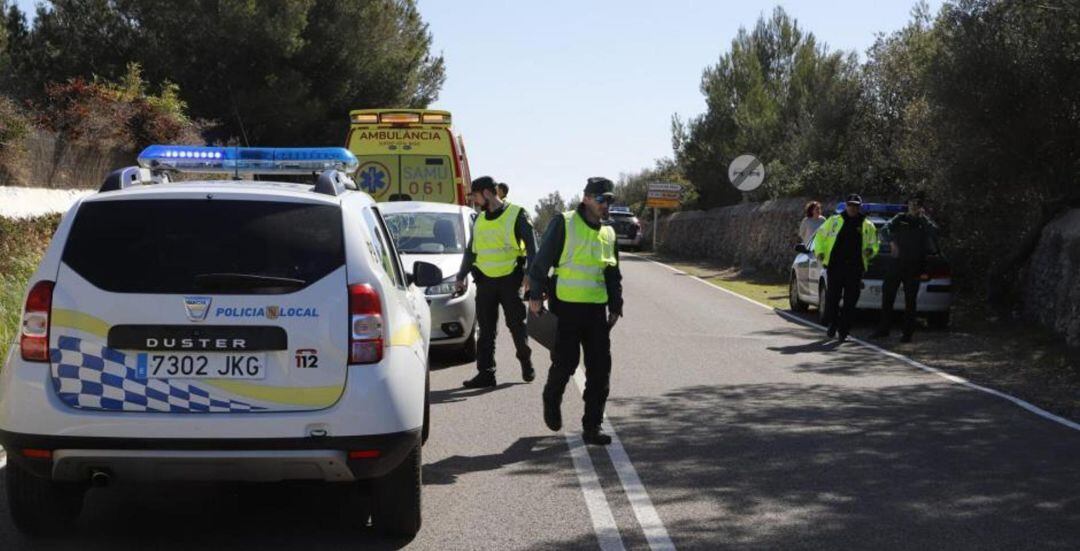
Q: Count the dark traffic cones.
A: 0